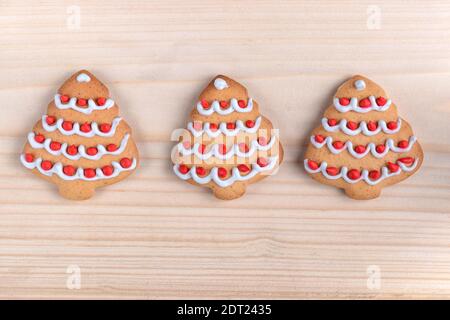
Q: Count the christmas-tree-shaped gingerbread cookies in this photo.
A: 3